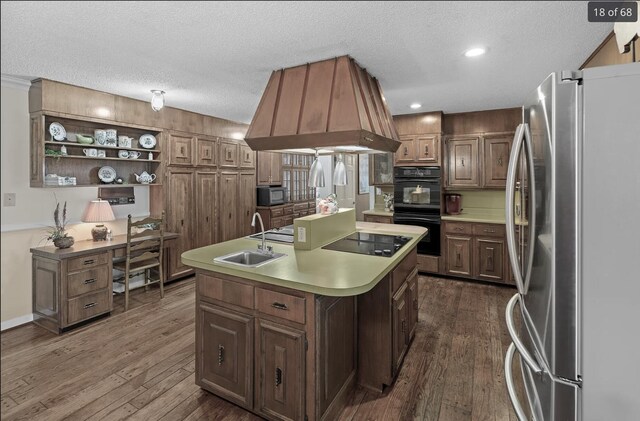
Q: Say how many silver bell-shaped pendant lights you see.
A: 2